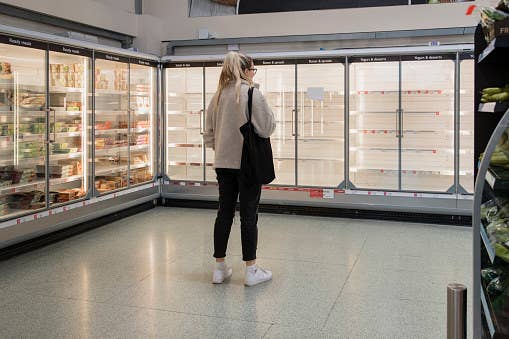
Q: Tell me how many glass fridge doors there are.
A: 11